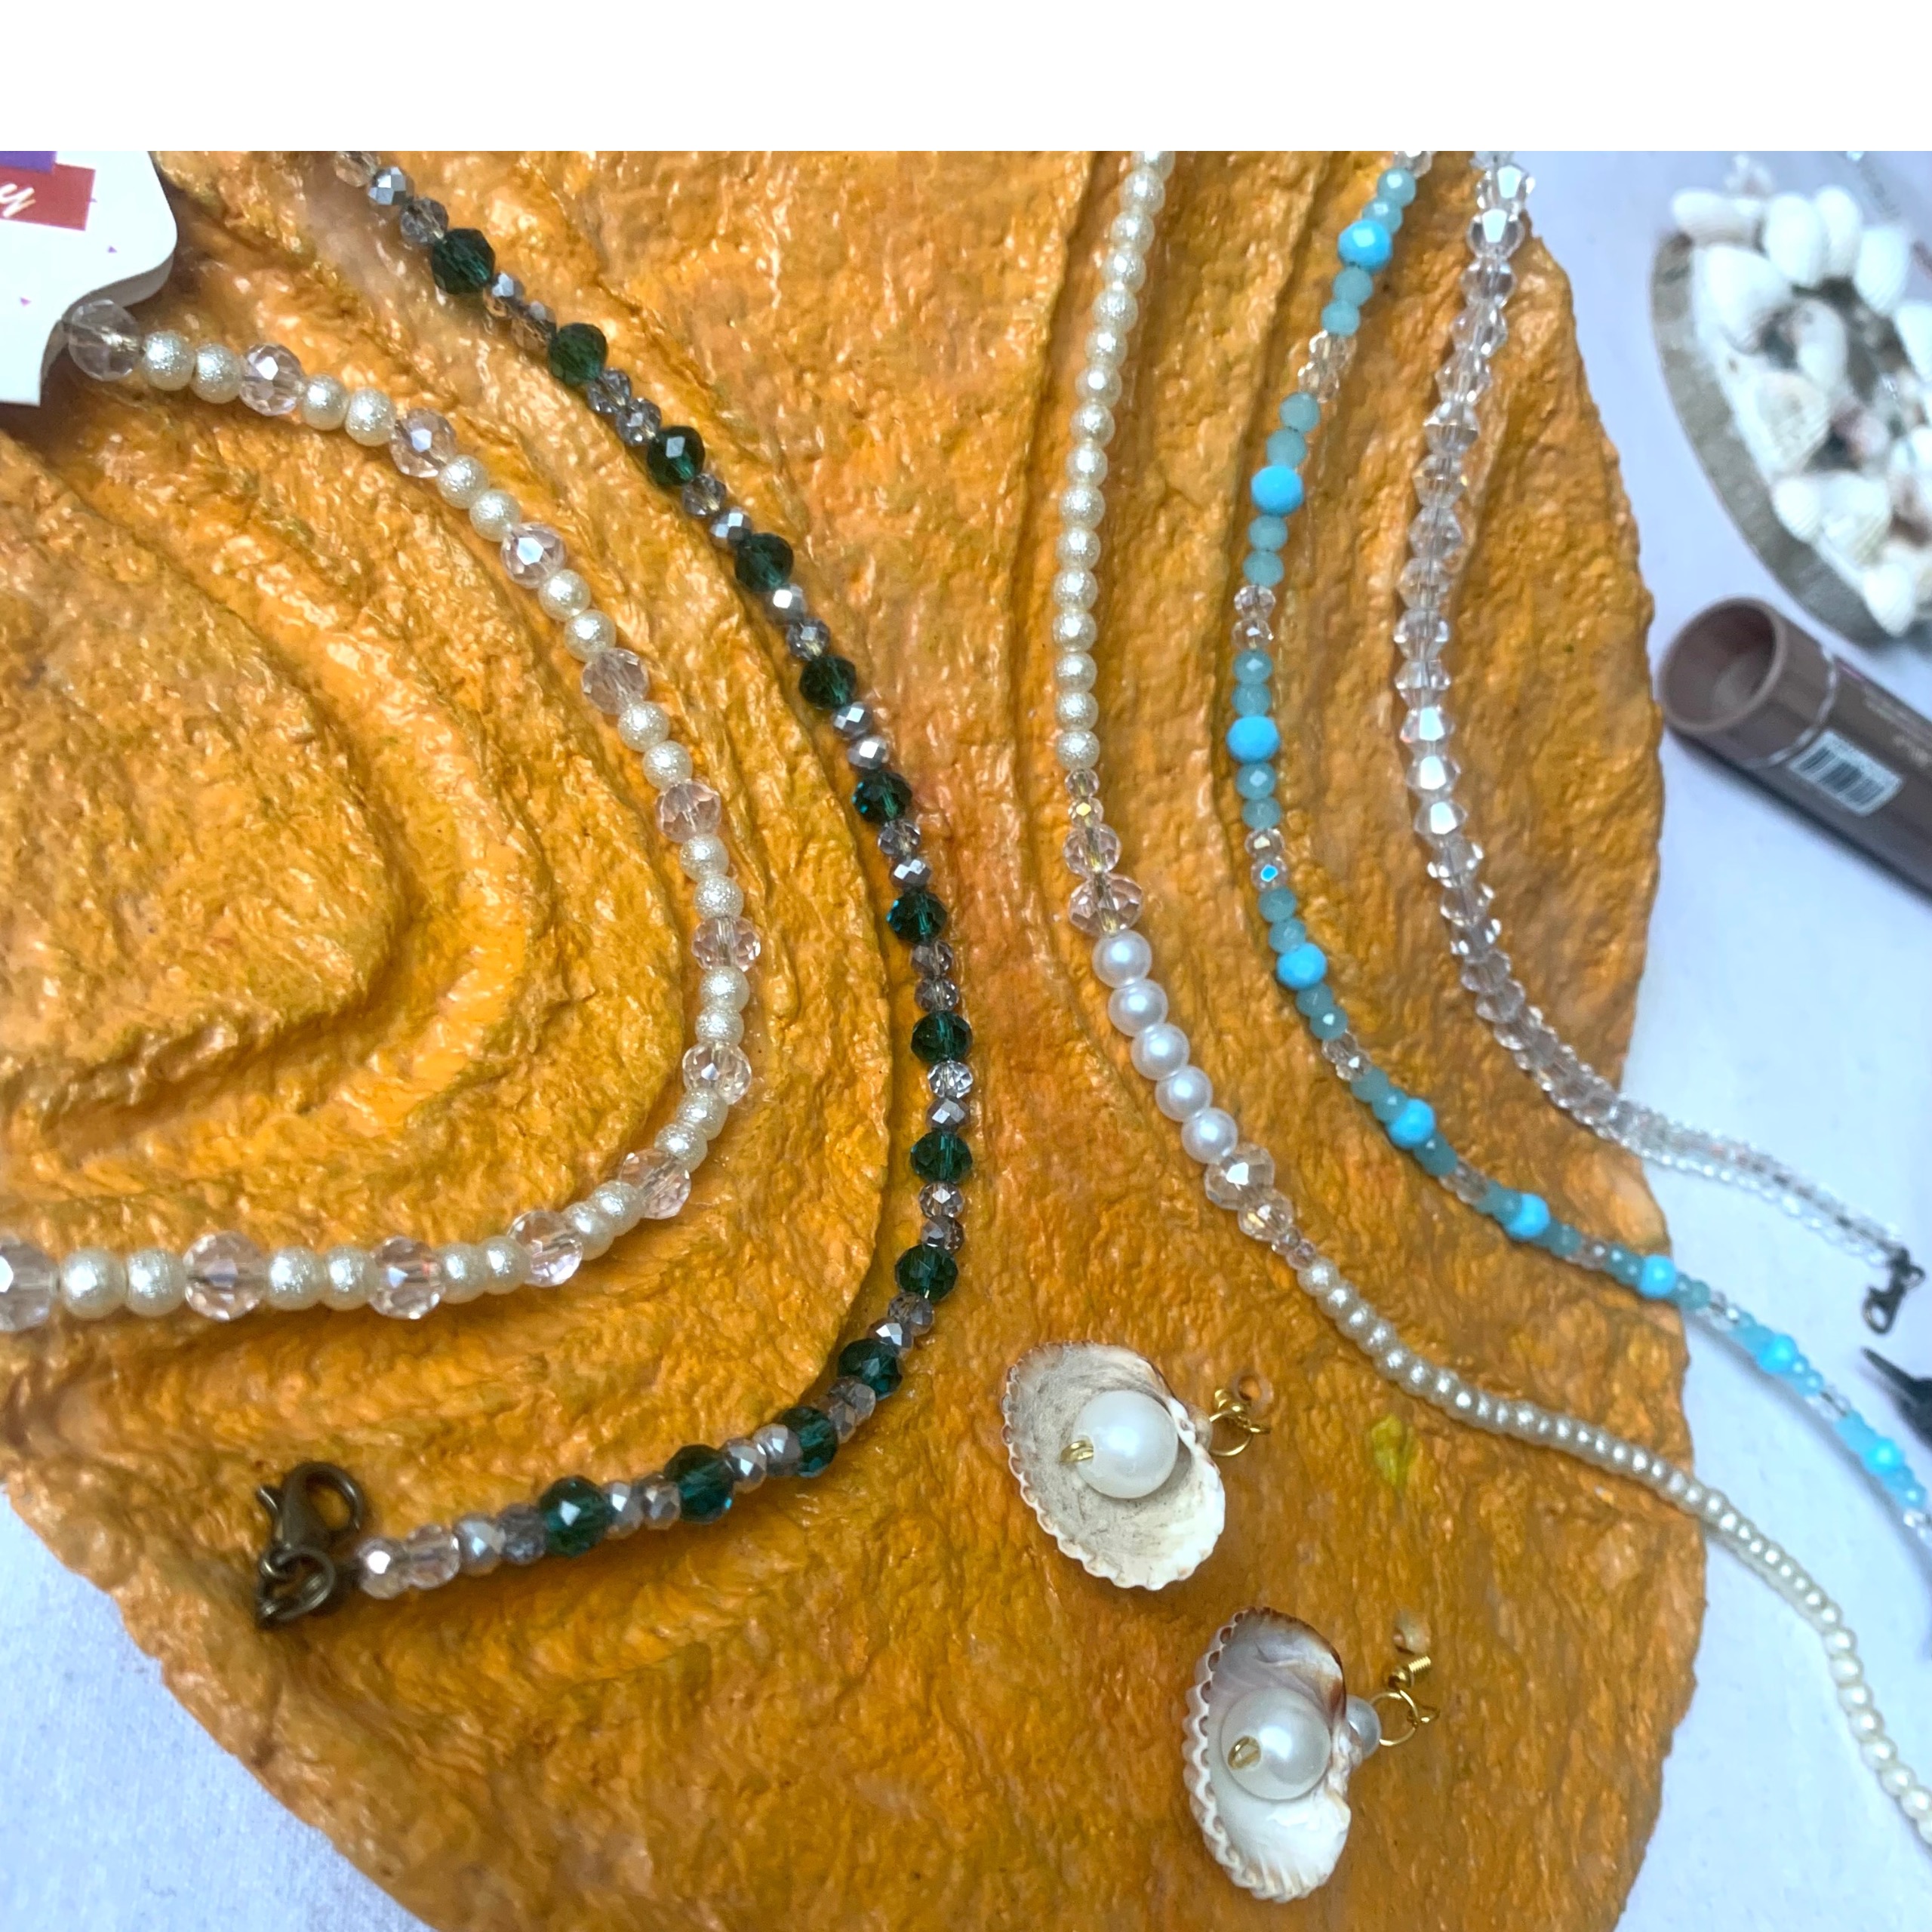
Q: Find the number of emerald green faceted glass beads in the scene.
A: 14